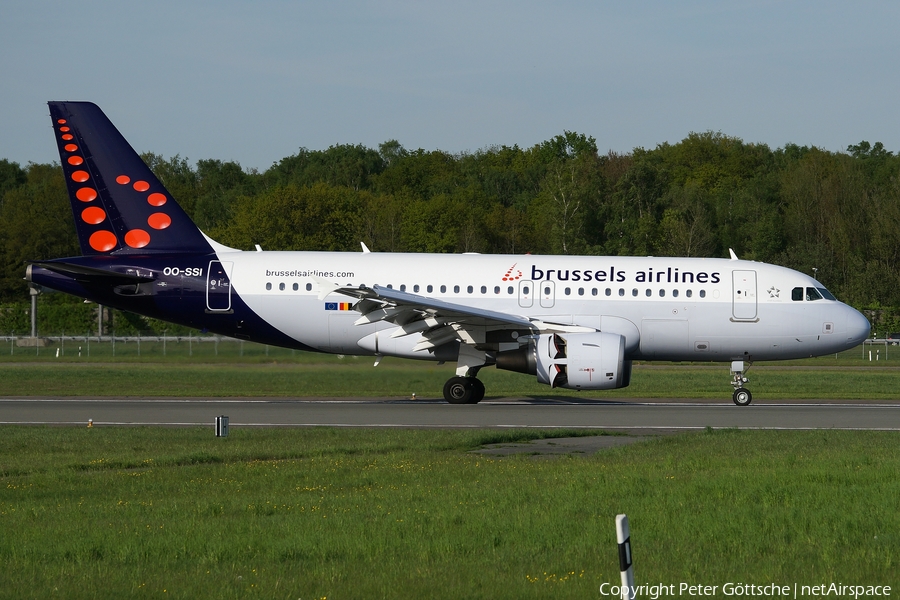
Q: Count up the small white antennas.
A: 3